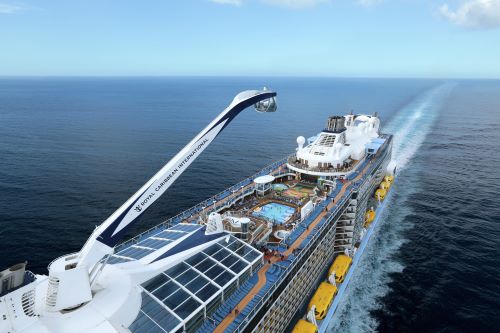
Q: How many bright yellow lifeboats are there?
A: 7